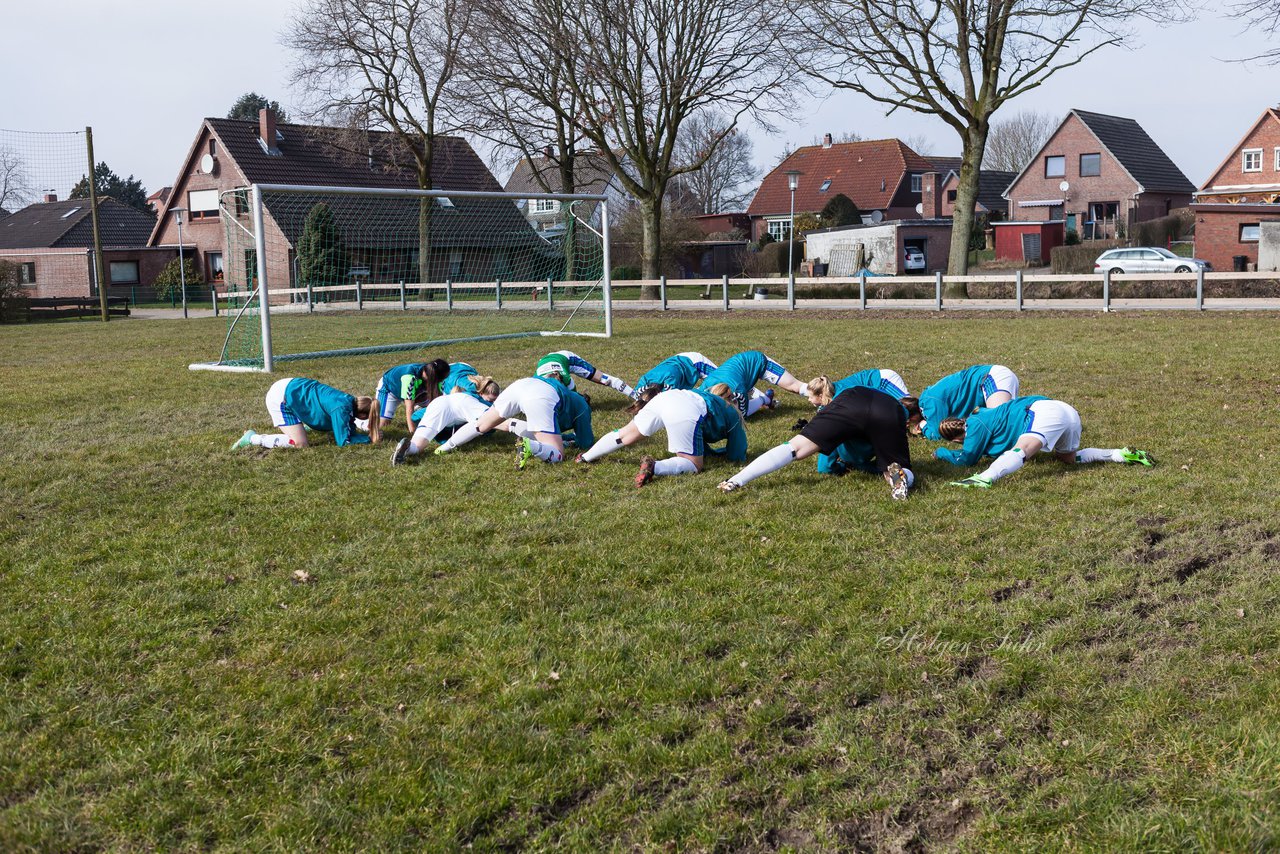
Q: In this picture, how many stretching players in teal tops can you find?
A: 12